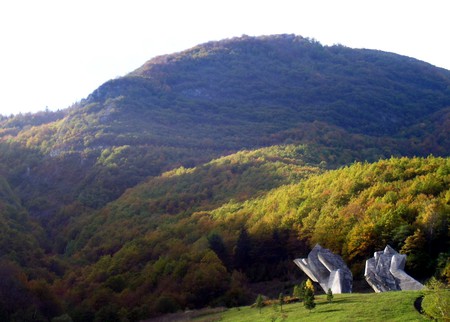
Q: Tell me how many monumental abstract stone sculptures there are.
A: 2